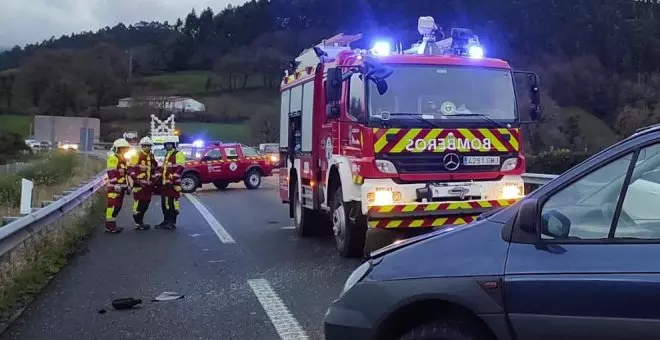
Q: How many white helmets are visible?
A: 3